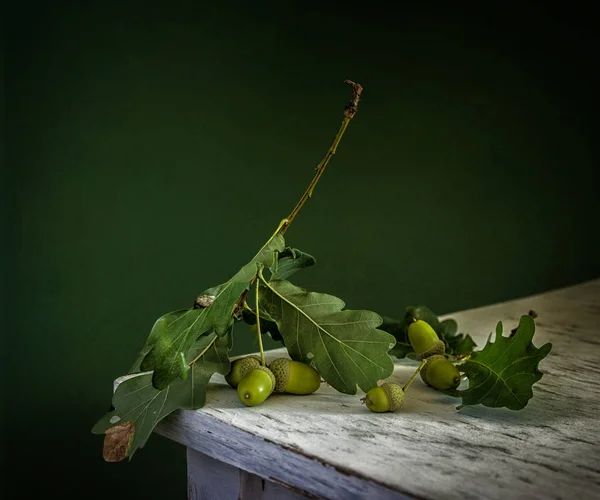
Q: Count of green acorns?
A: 6